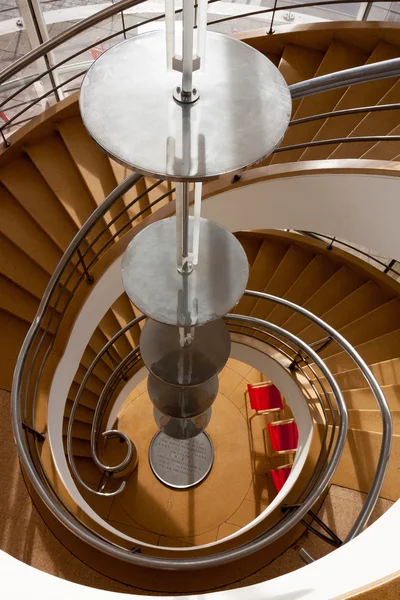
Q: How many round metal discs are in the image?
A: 6